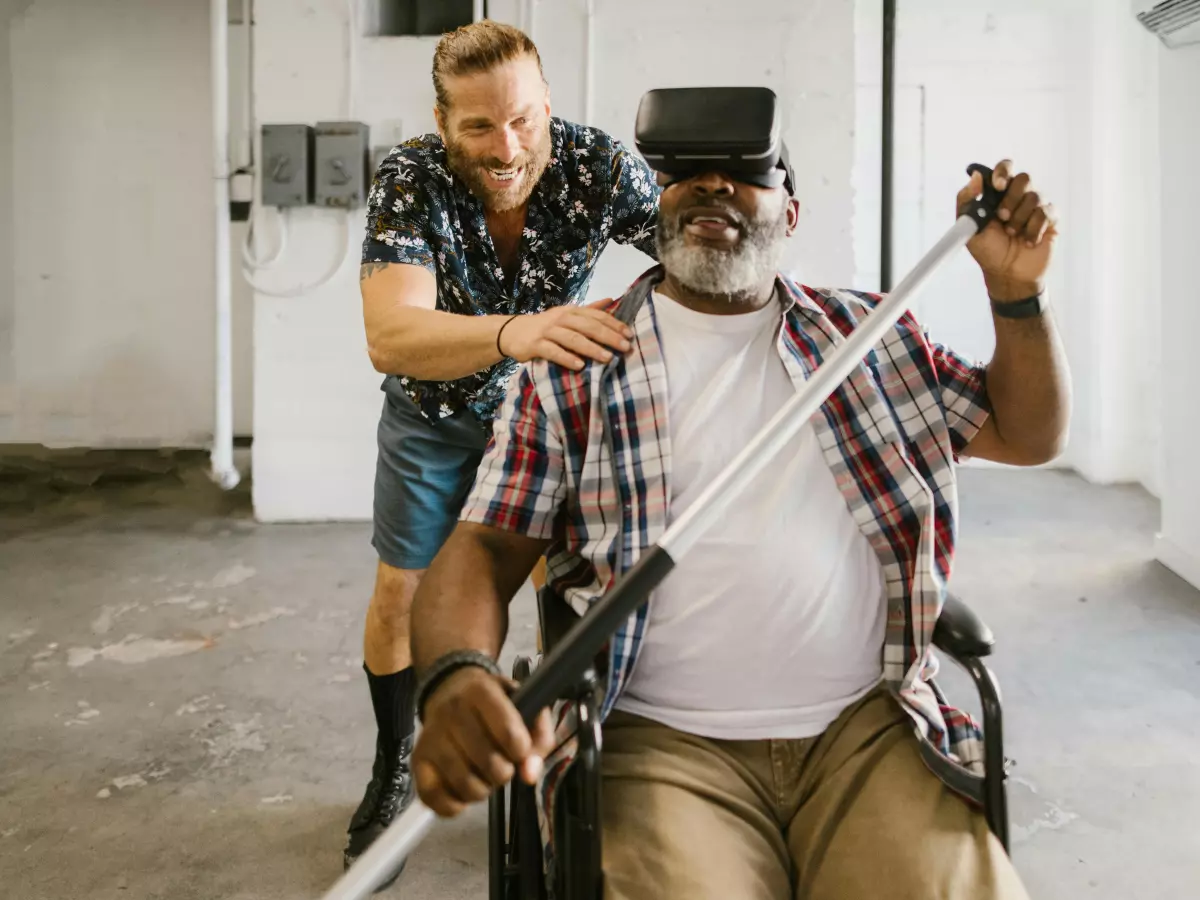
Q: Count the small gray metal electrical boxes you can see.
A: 2